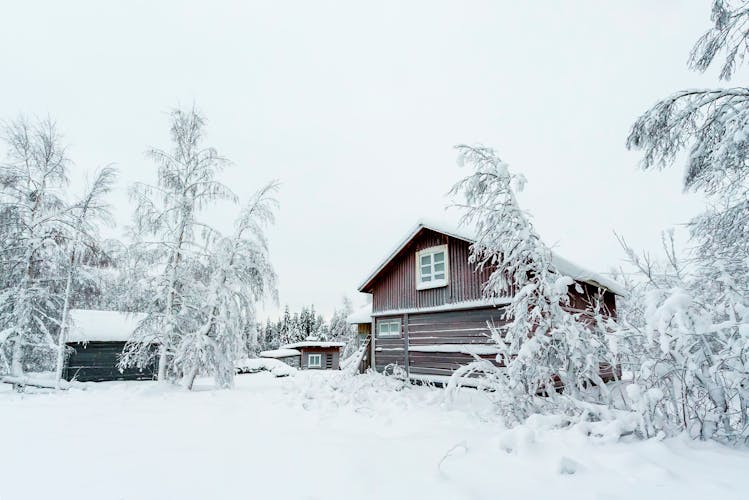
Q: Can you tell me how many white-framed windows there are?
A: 3